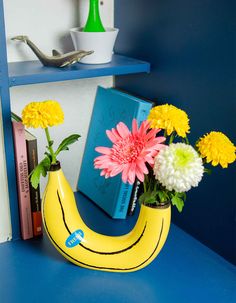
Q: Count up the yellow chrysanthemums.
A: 3